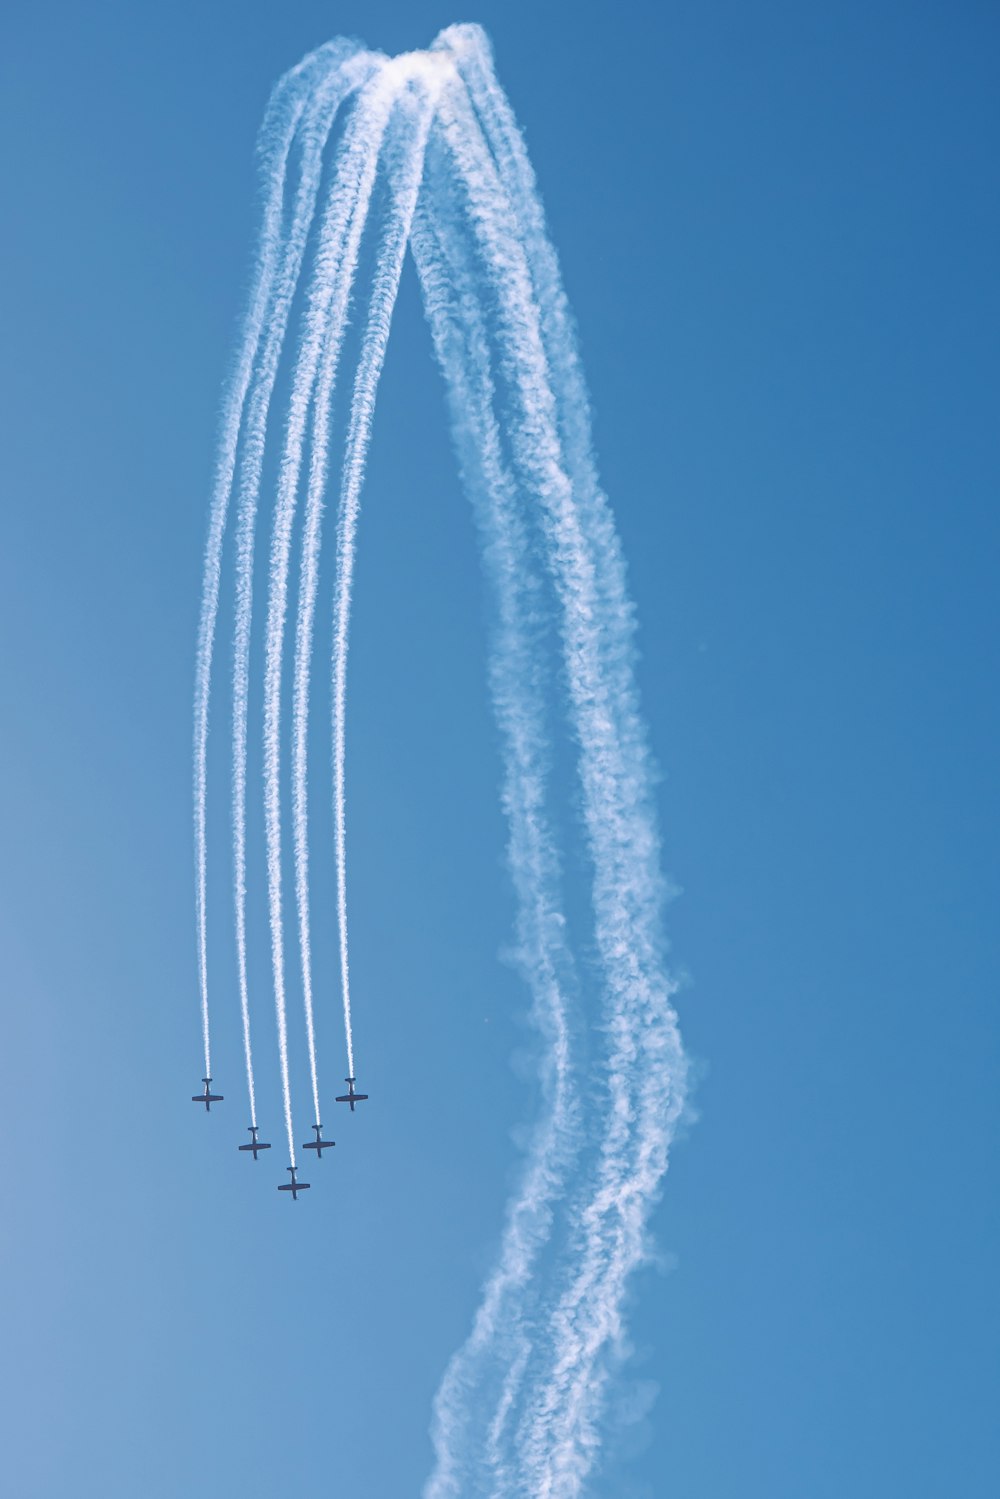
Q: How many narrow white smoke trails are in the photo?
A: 5